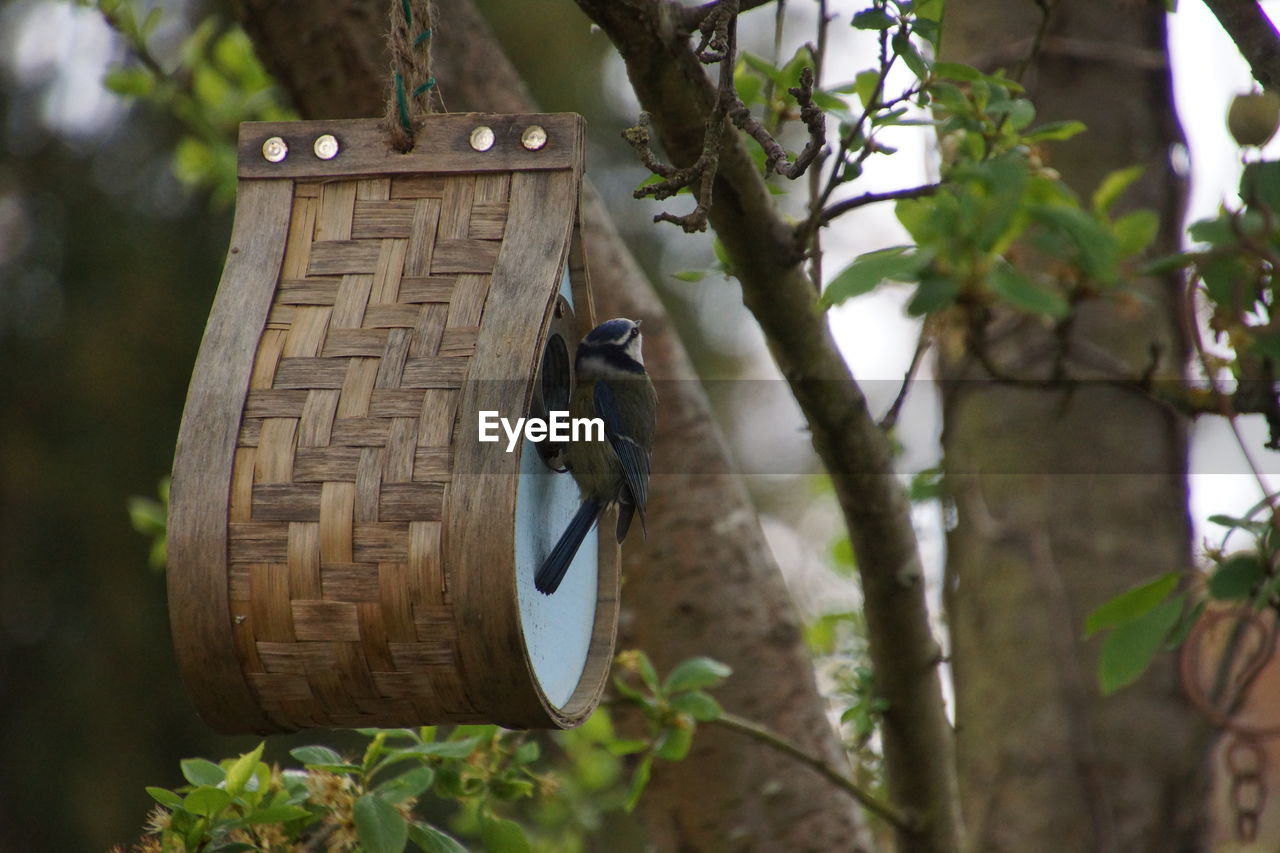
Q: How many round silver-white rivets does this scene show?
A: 4